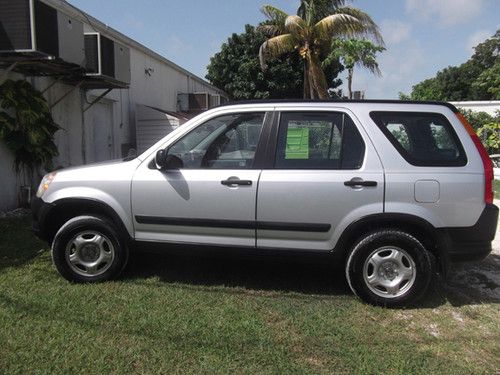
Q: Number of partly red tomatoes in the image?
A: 0